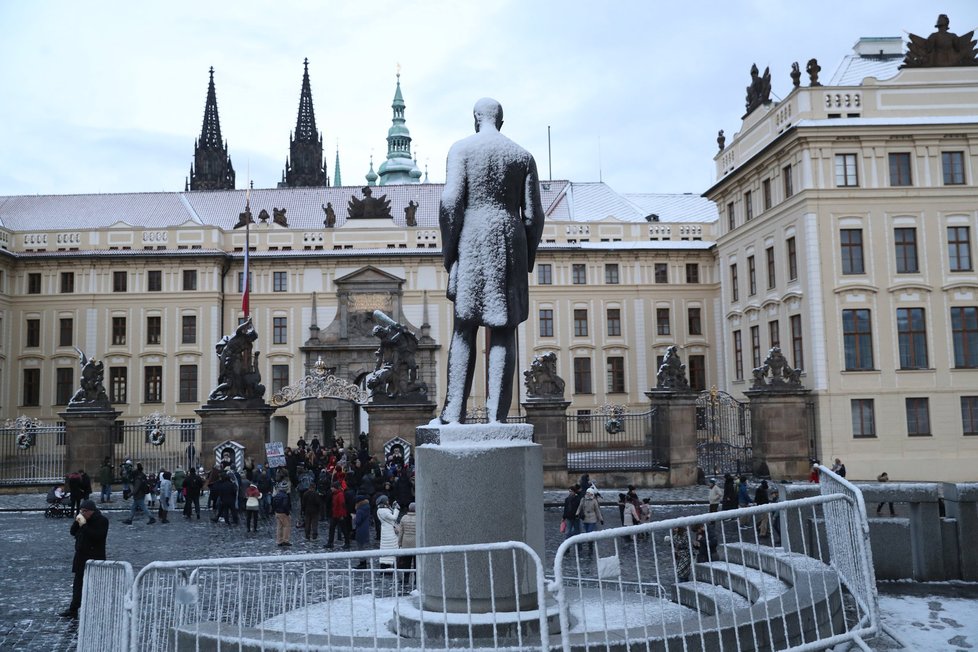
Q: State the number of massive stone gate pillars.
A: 6